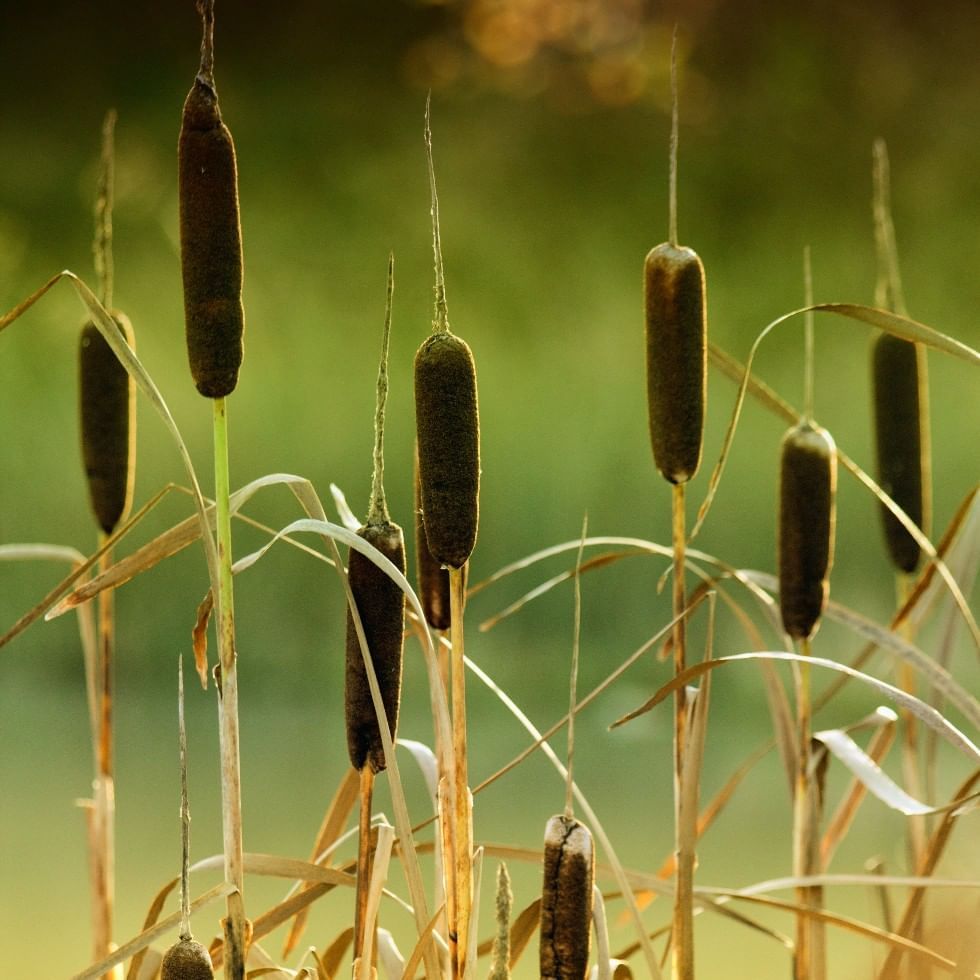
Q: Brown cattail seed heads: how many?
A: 10